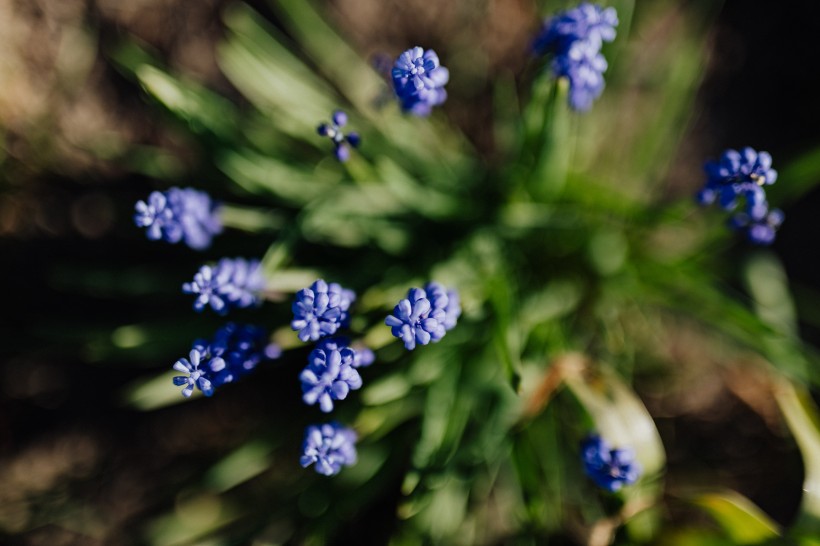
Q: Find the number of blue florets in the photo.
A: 12